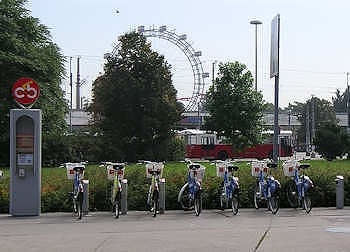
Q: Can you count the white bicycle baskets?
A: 7